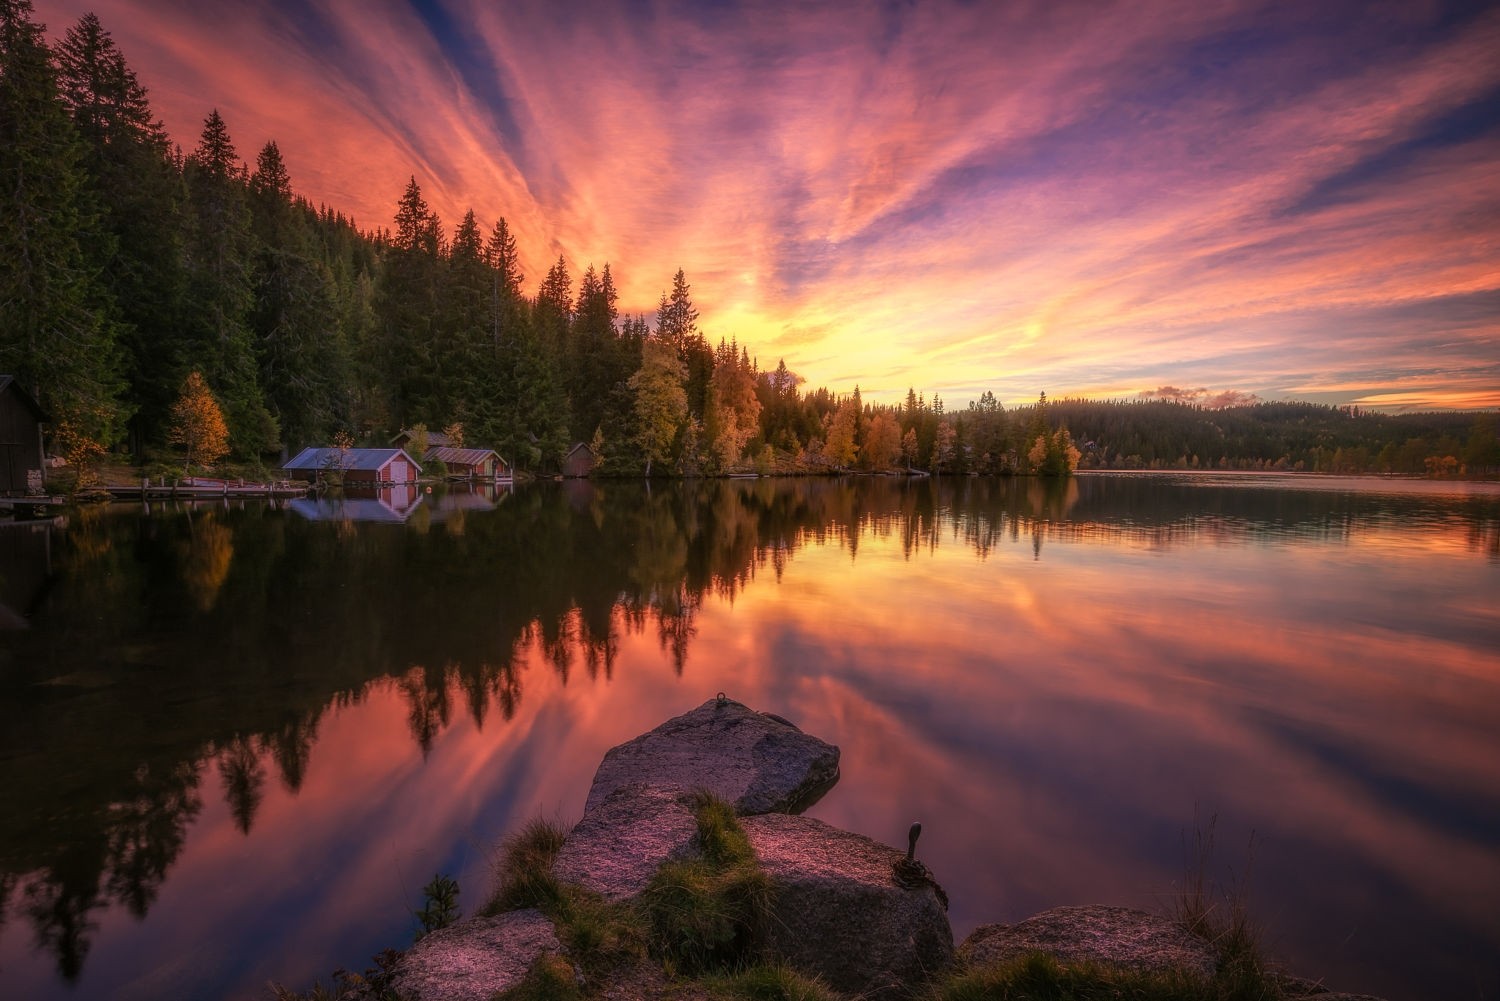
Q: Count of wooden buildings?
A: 5